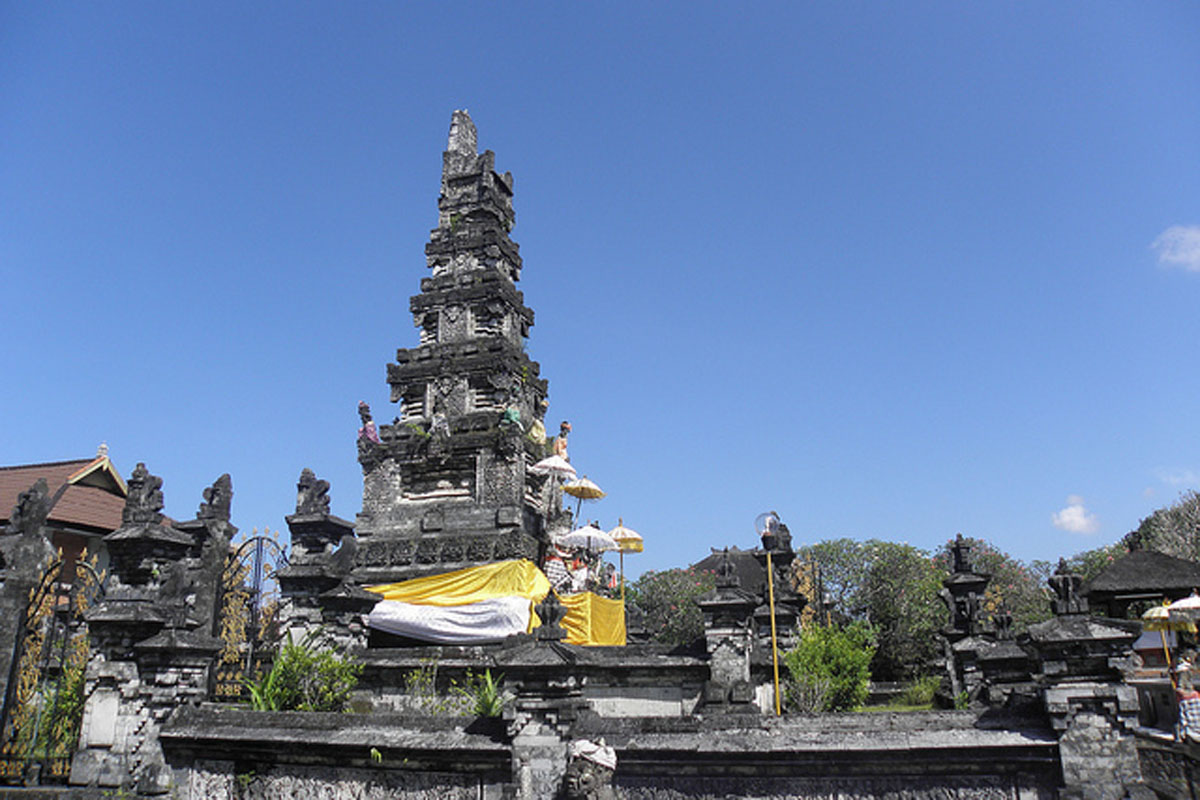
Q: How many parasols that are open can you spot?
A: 6